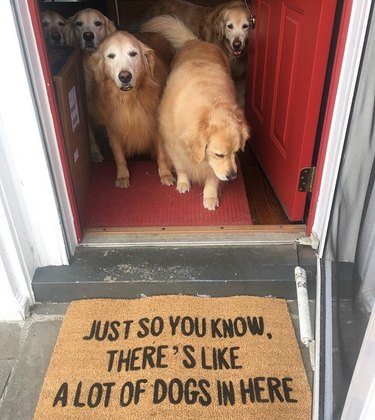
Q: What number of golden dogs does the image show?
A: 5